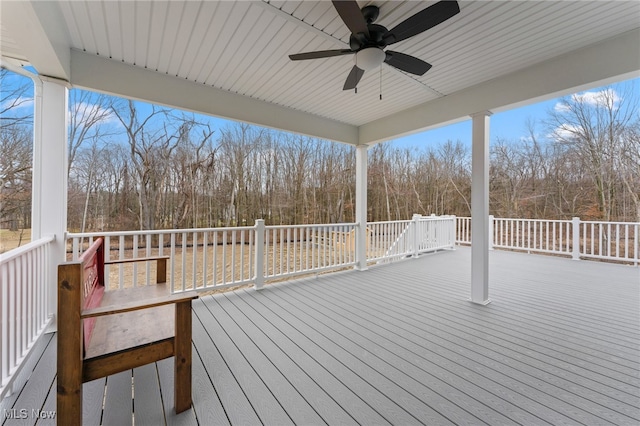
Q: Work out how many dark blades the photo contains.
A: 5